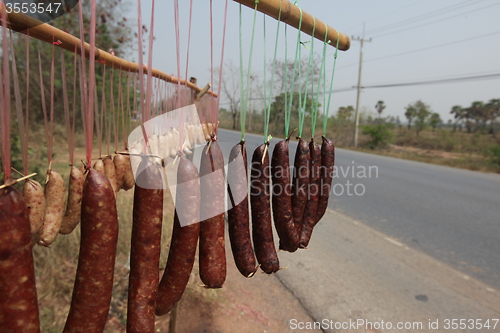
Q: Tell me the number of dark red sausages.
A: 11